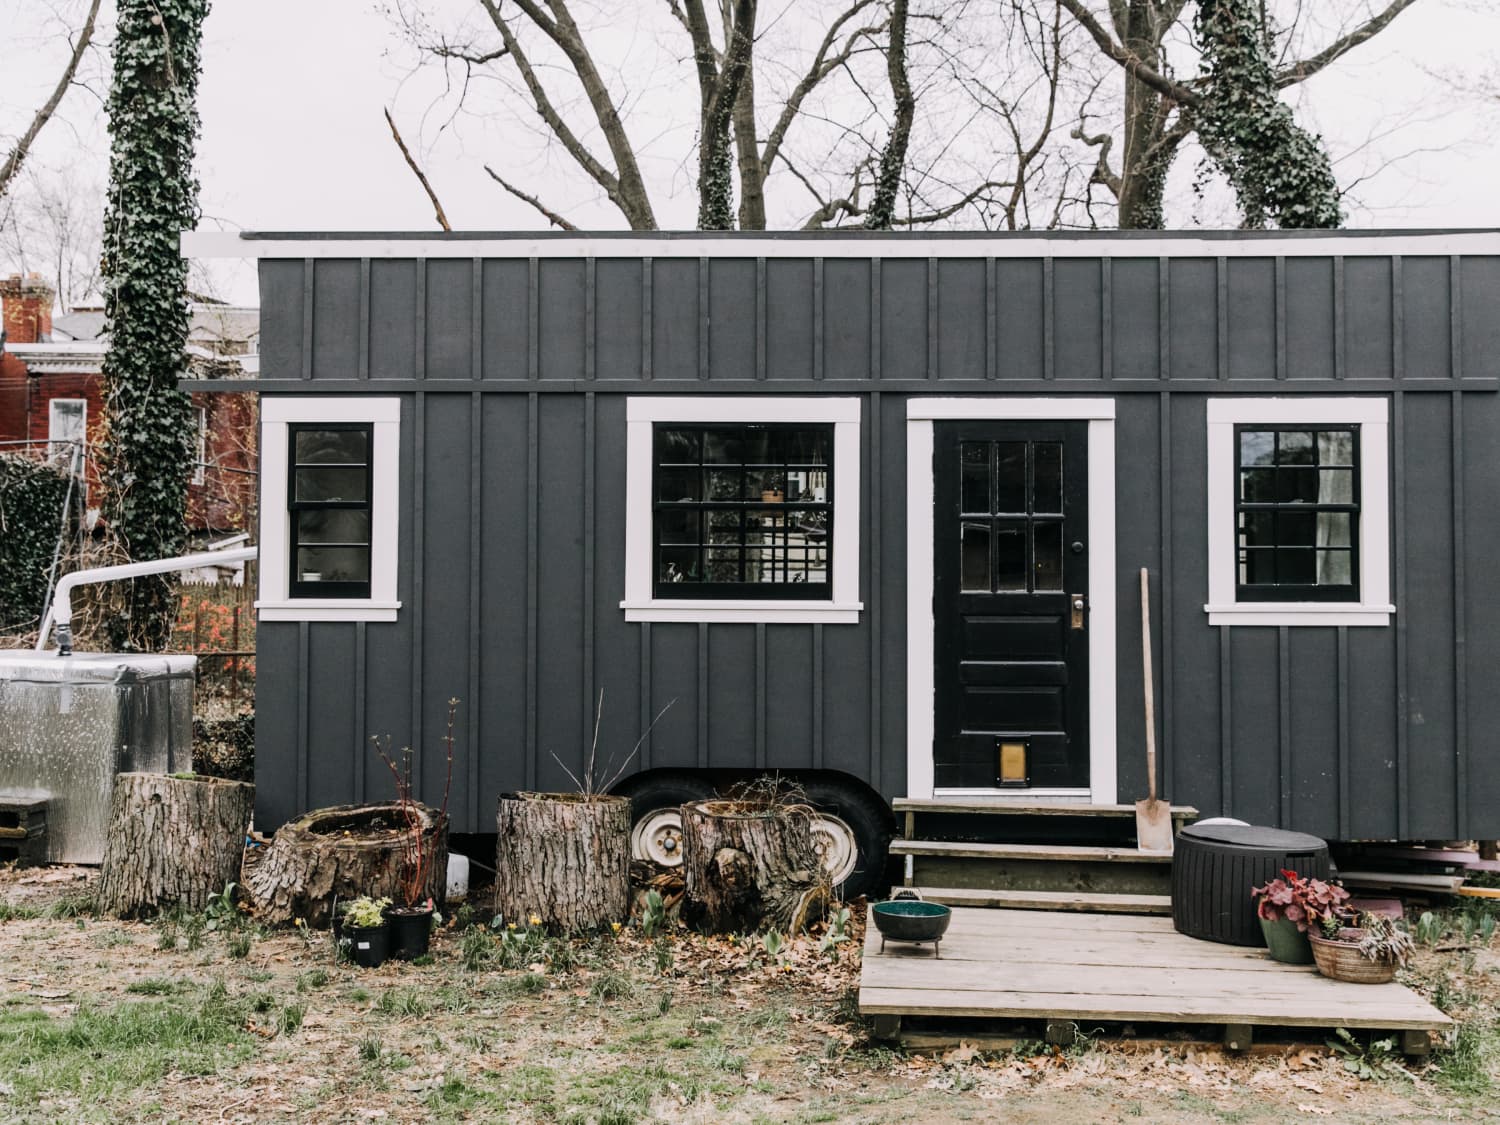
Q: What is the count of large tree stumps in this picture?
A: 4